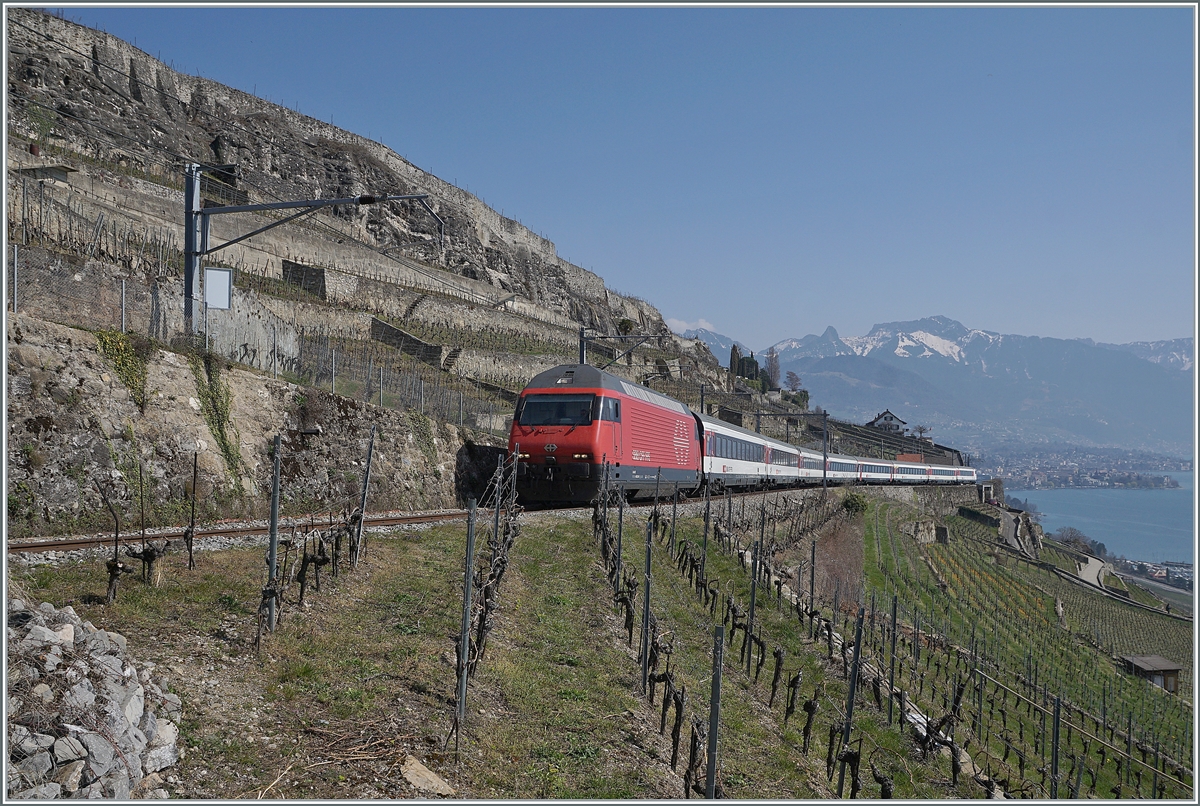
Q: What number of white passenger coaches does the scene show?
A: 8